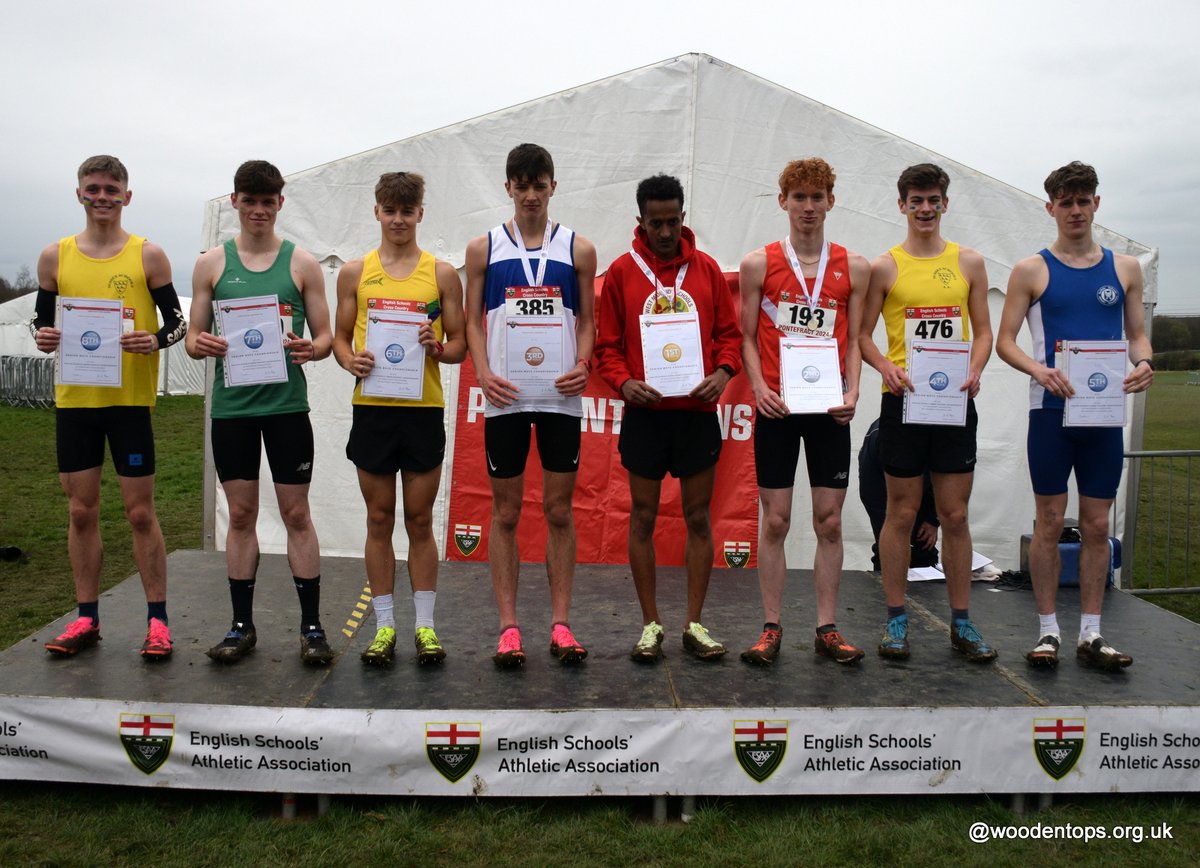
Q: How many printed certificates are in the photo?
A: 8